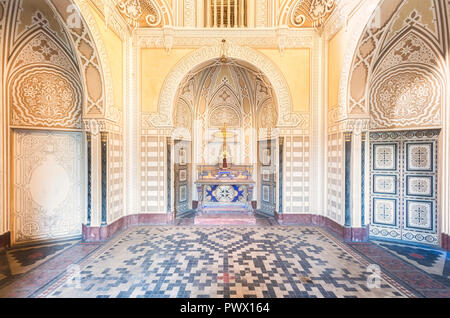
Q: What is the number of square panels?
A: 6